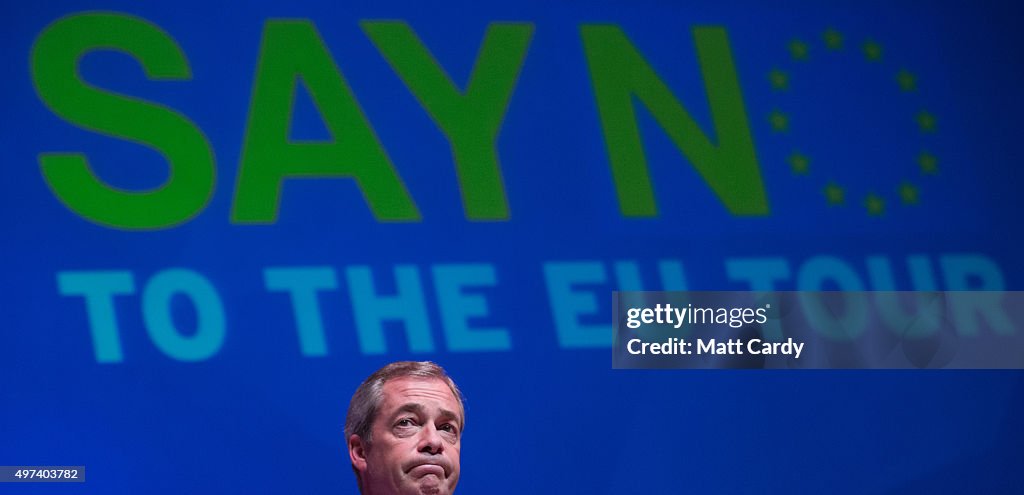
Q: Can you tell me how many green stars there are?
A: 12